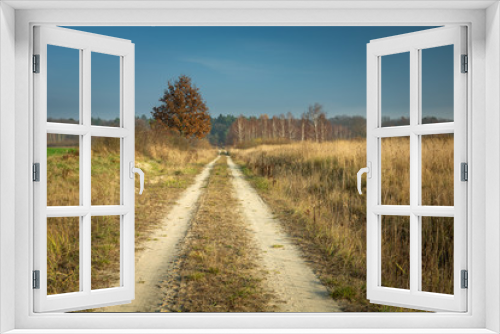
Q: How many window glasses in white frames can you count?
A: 12